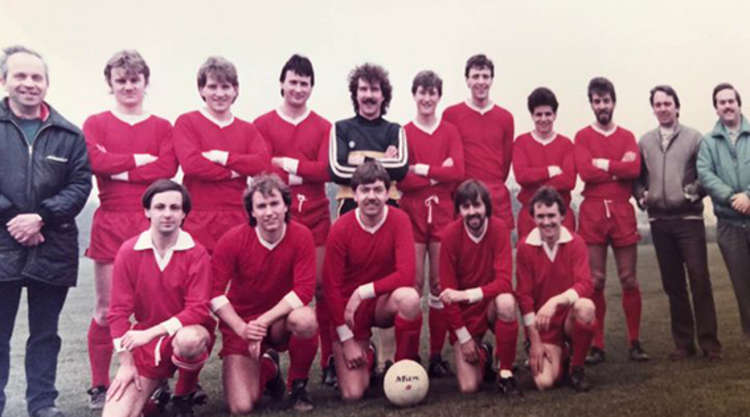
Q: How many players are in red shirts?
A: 12